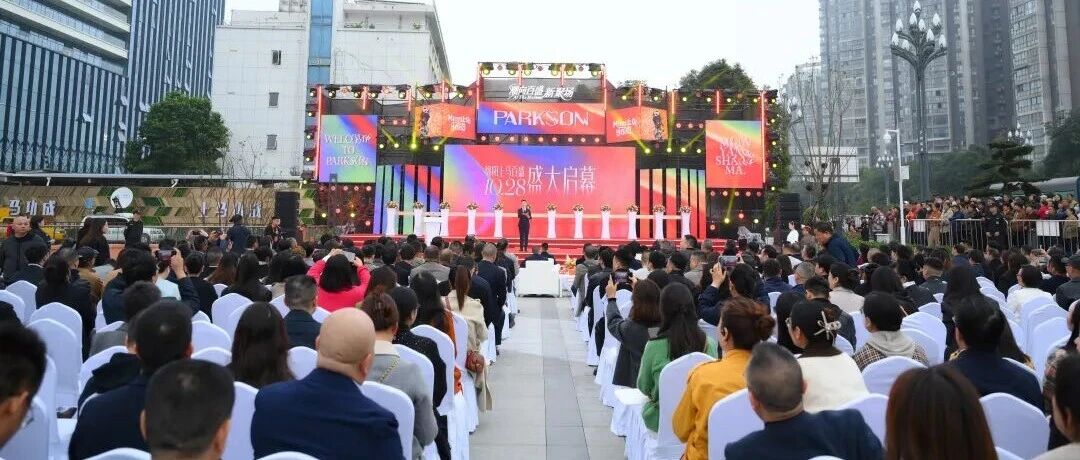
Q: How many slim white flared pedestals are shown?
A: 11